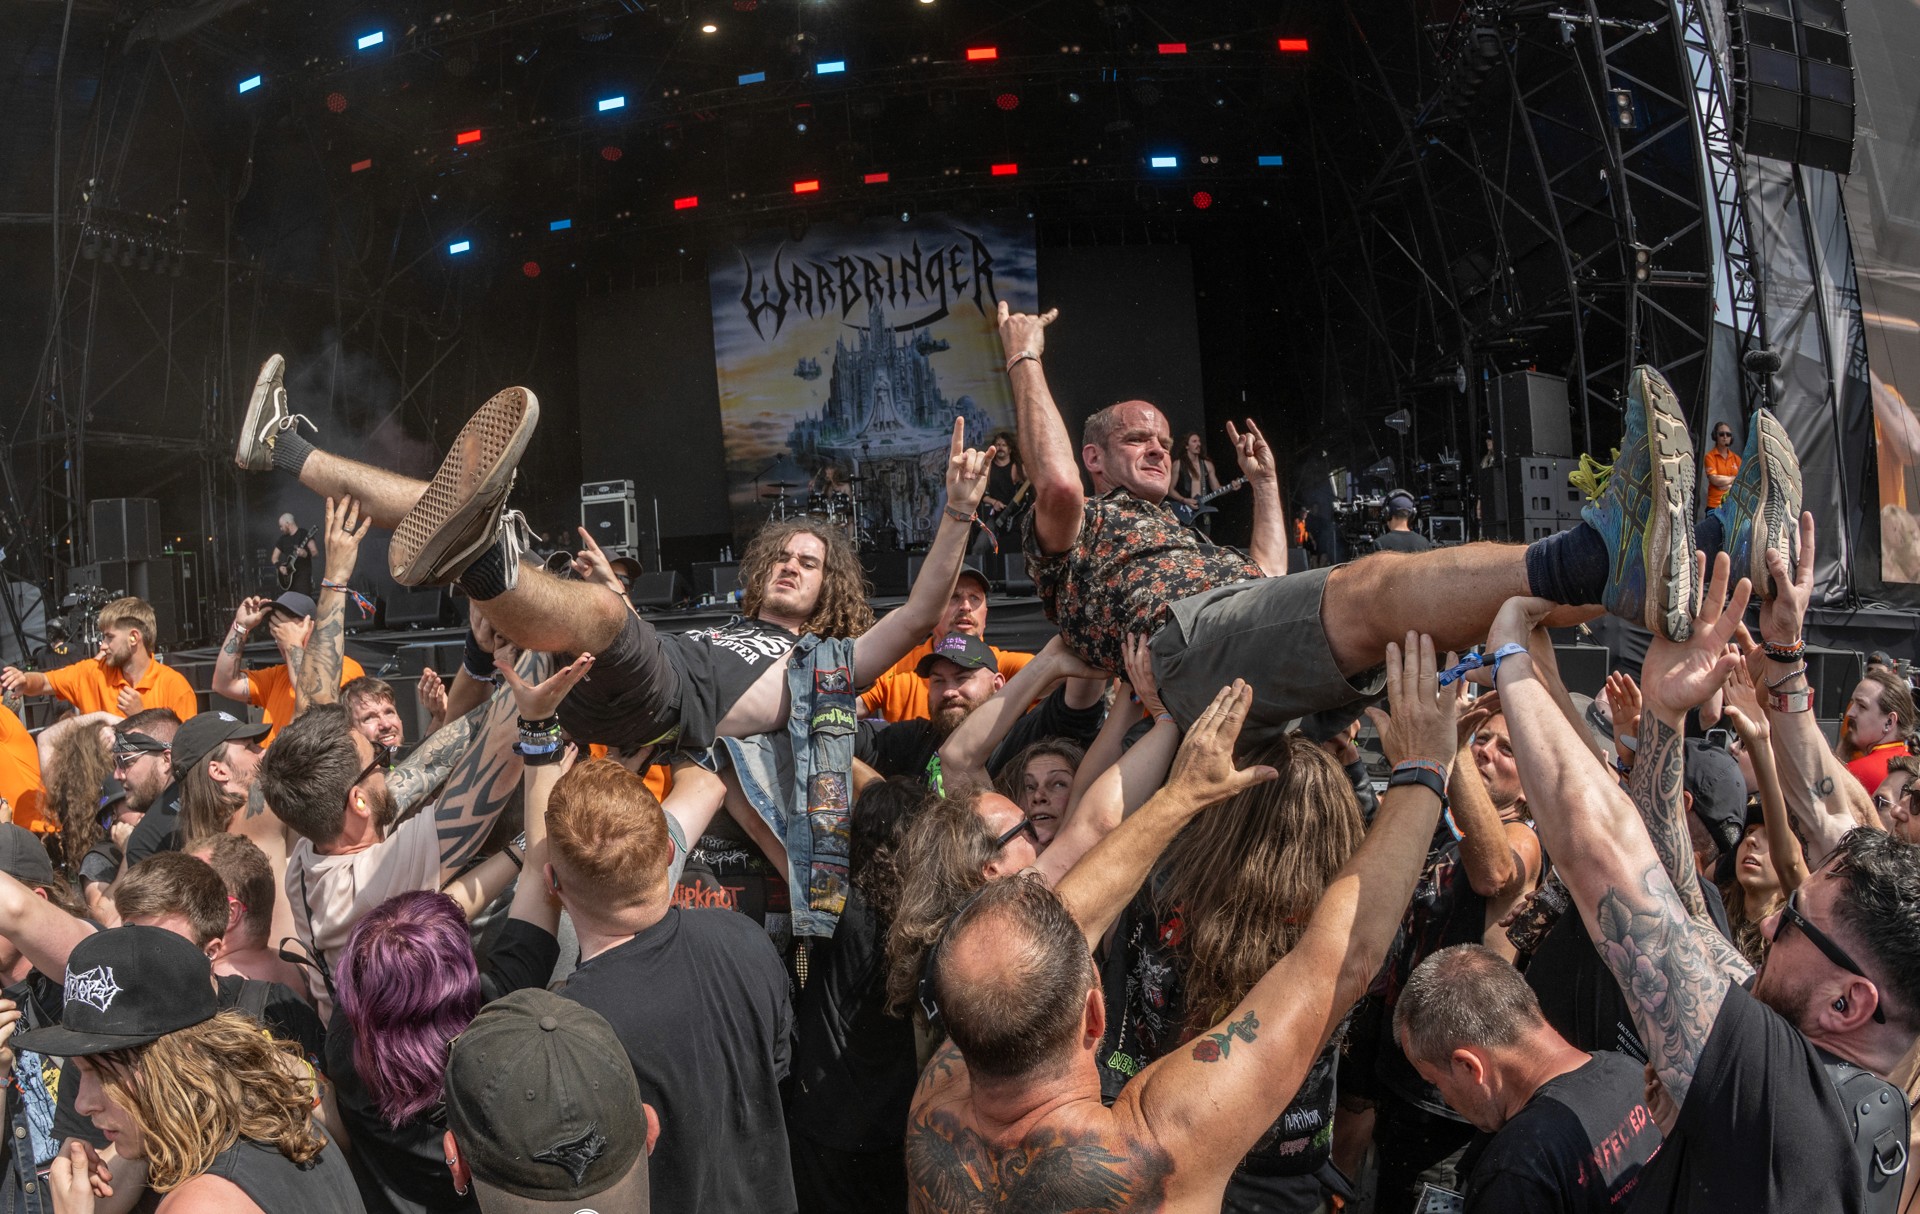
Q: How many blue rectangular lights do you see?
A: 9